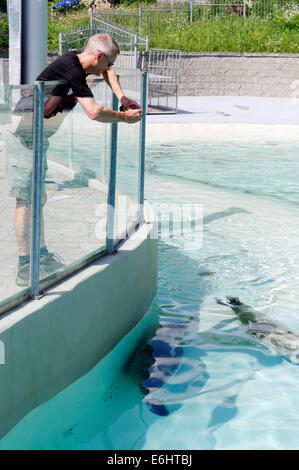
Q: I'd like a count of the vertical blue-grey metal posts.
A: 3